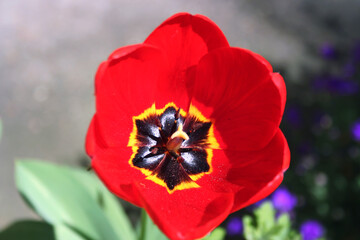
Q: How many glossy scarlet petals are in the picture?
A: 6